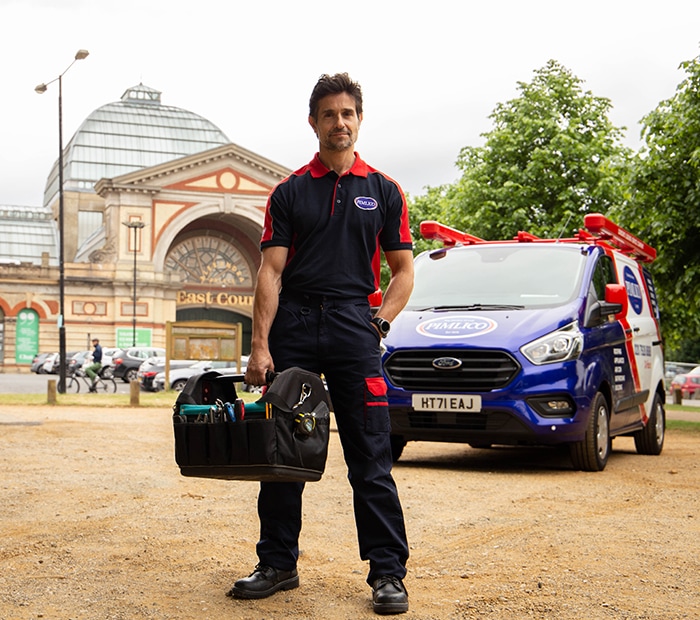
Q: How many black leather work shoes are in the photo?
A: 2